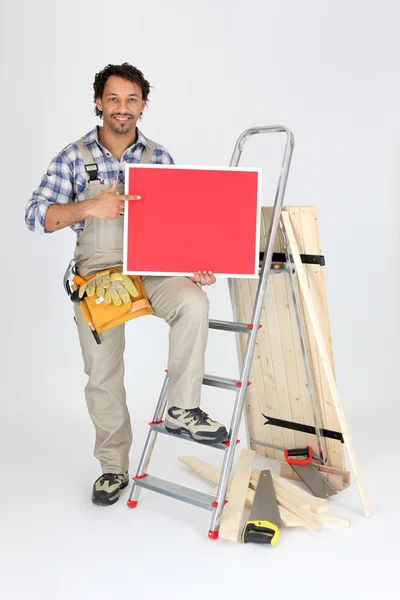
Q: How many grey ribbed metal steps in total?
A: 4